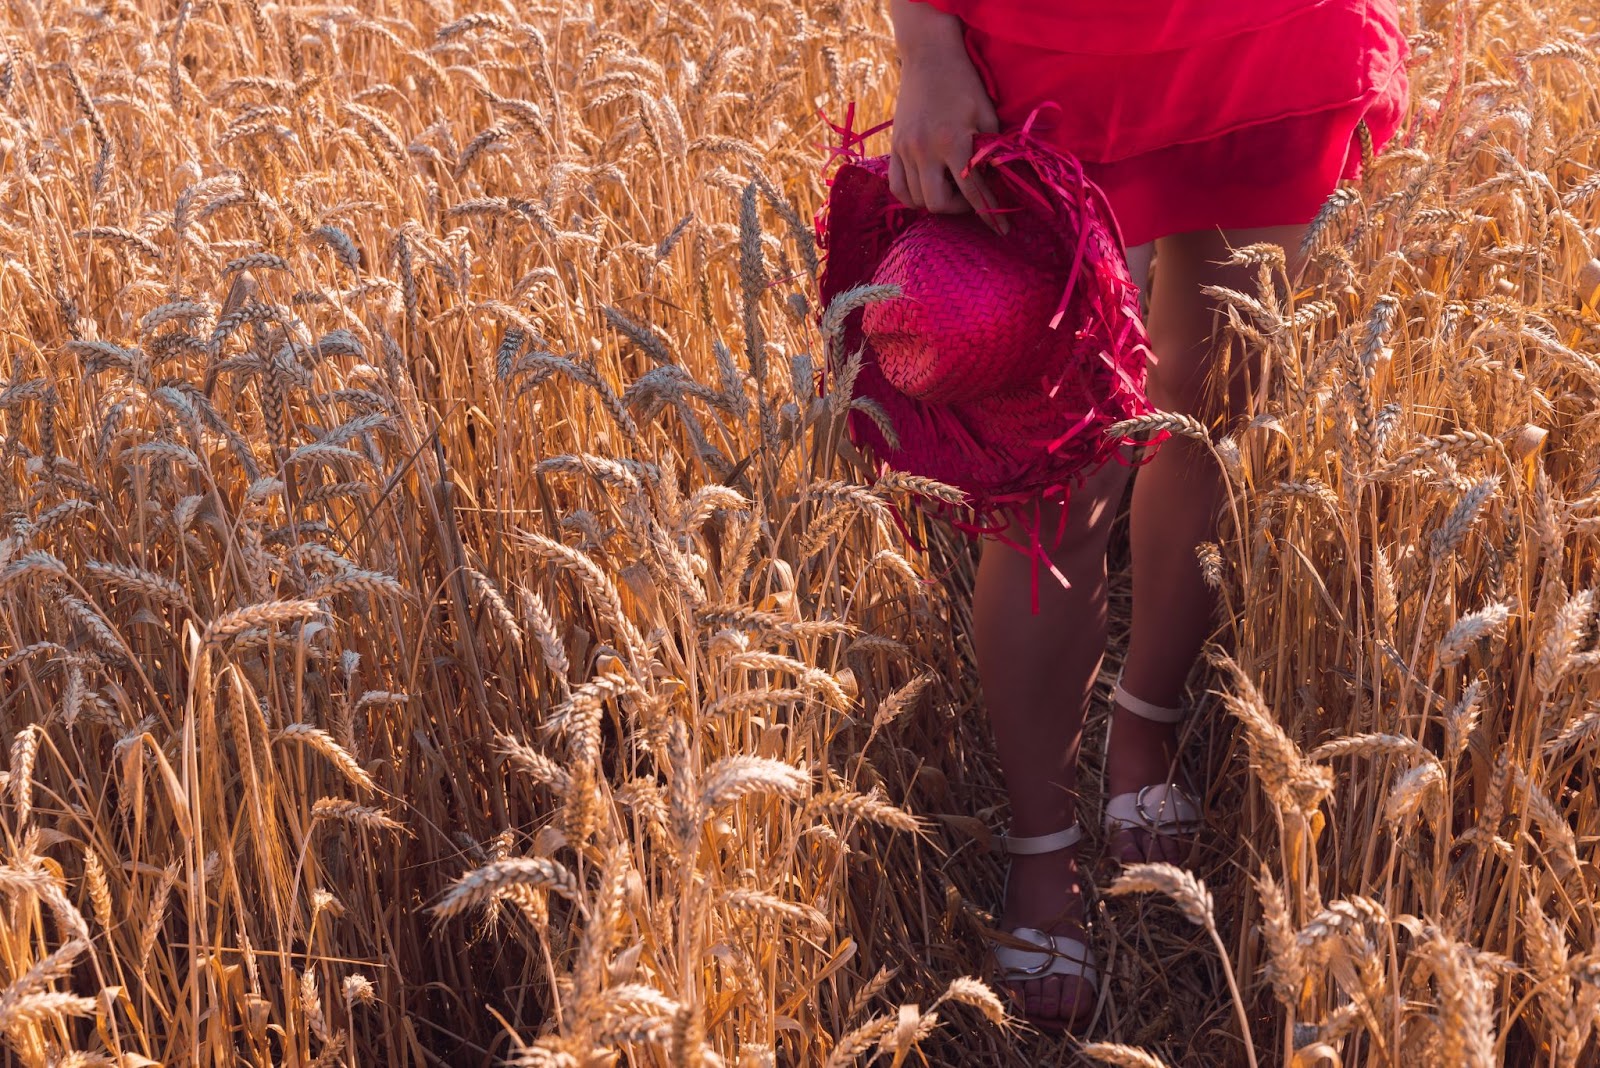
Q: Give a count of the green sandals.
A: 0